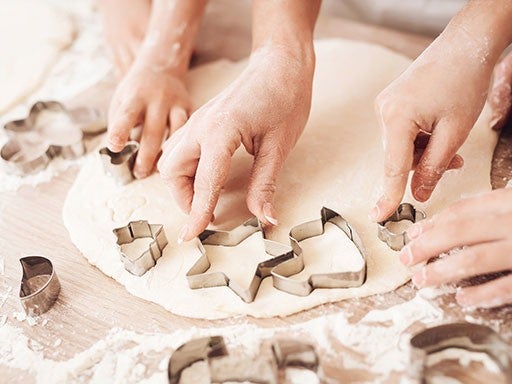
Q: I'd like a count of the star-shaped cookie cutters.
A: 1